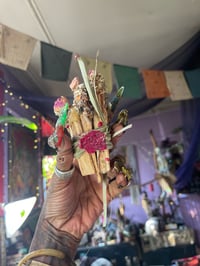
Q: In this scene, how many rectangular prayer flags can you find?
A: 7